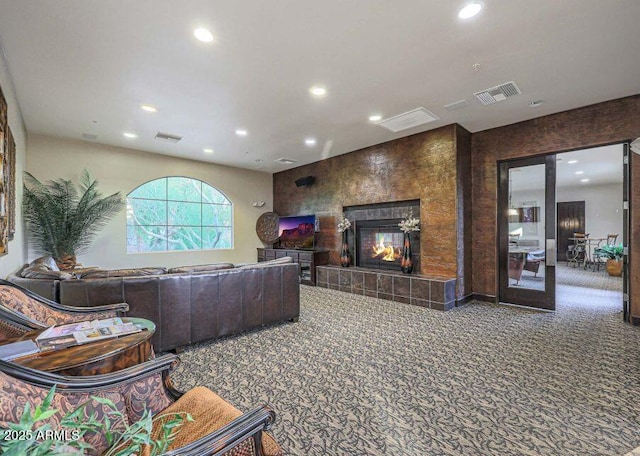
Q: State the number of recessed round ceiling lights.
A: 12